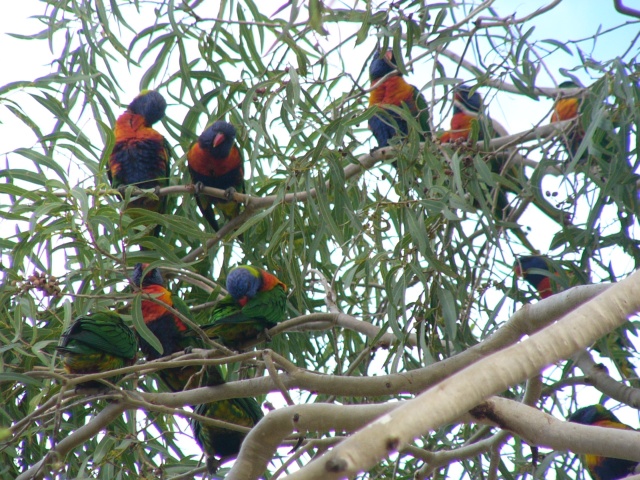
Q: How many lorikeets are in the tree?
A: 11